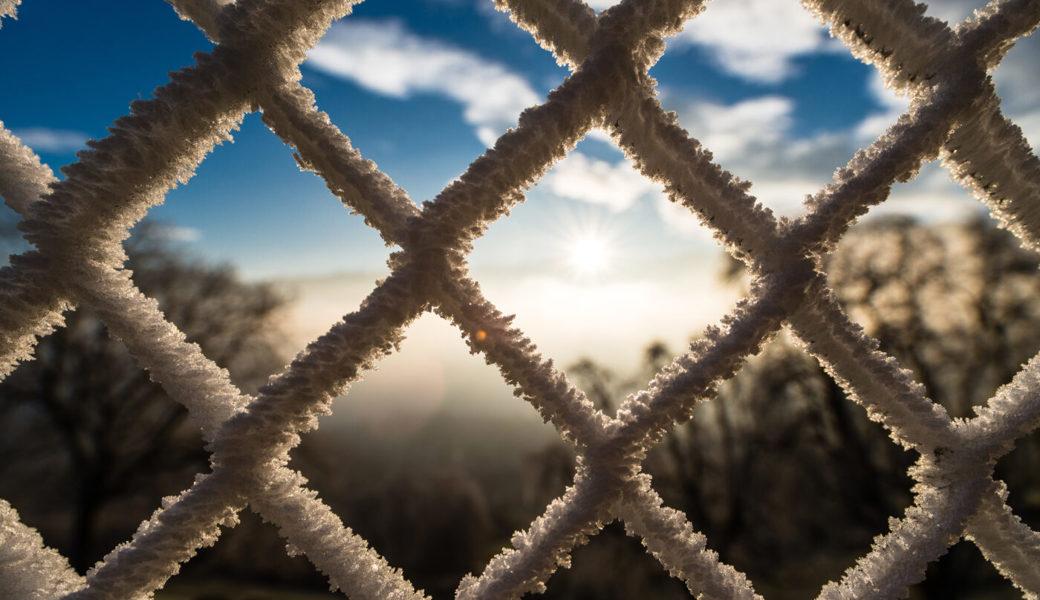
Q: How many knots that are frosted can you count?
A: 9